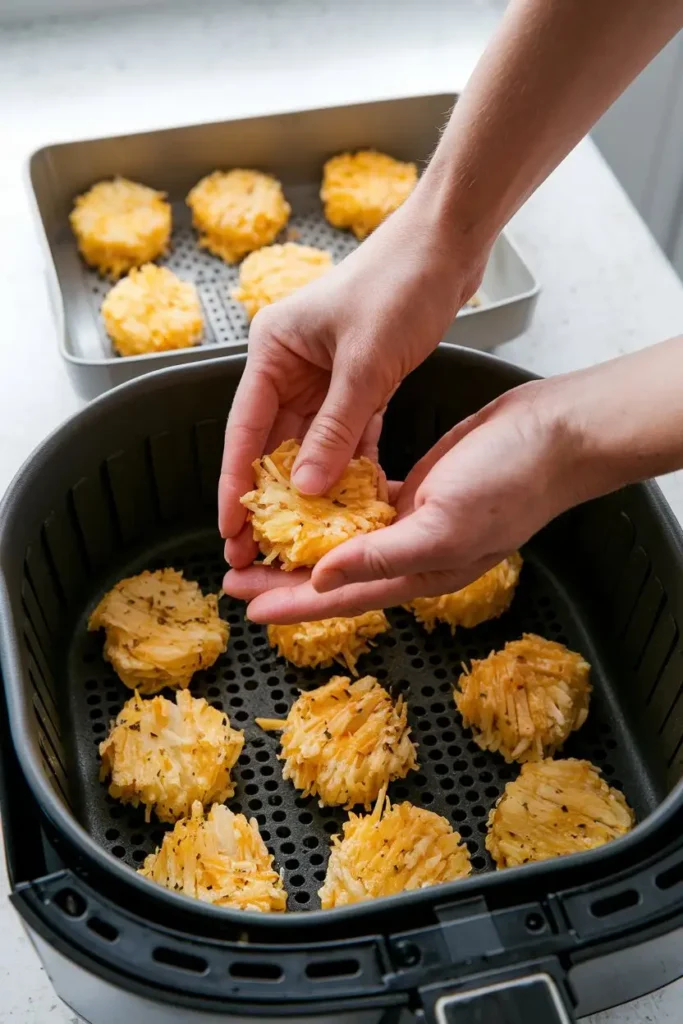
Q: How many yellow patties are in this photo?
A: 15